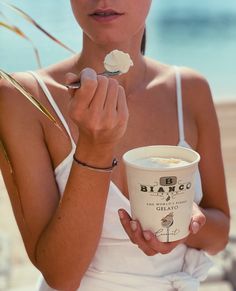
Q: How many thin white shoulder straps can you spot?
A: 2